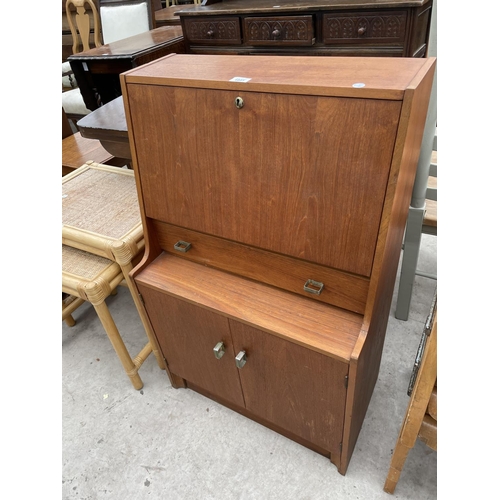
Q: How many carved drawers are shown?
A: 3